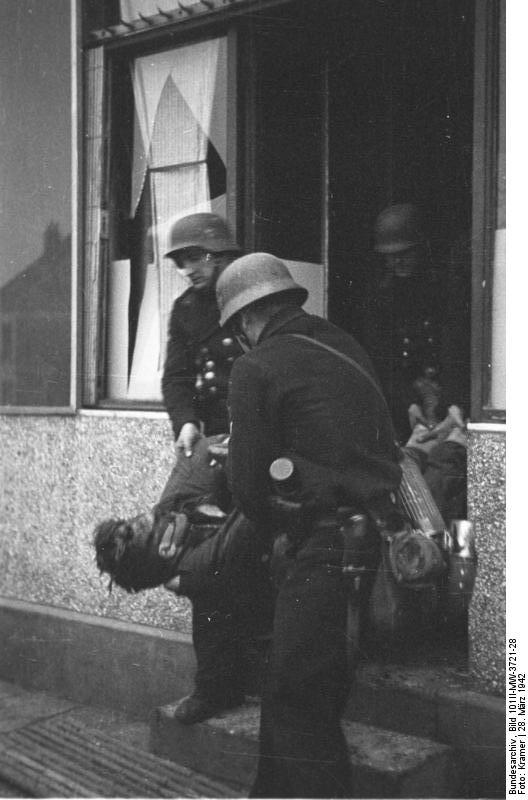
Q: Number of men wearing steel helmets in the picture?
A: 3